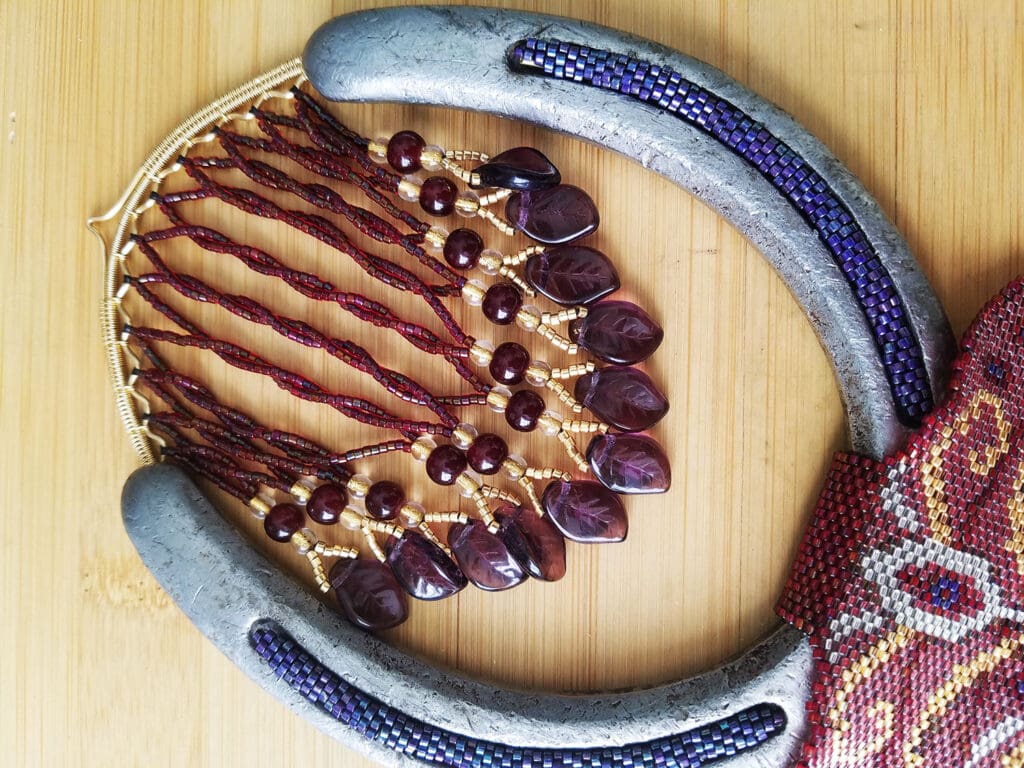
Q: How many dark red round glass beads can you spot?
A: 11